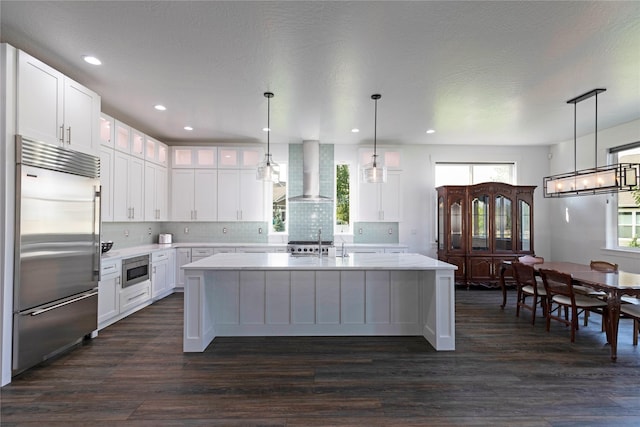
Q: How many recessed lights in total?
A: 6